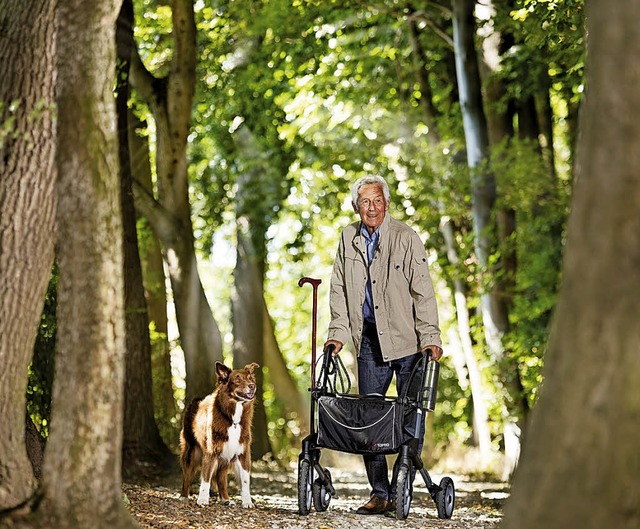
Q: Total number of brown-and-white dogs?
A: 1